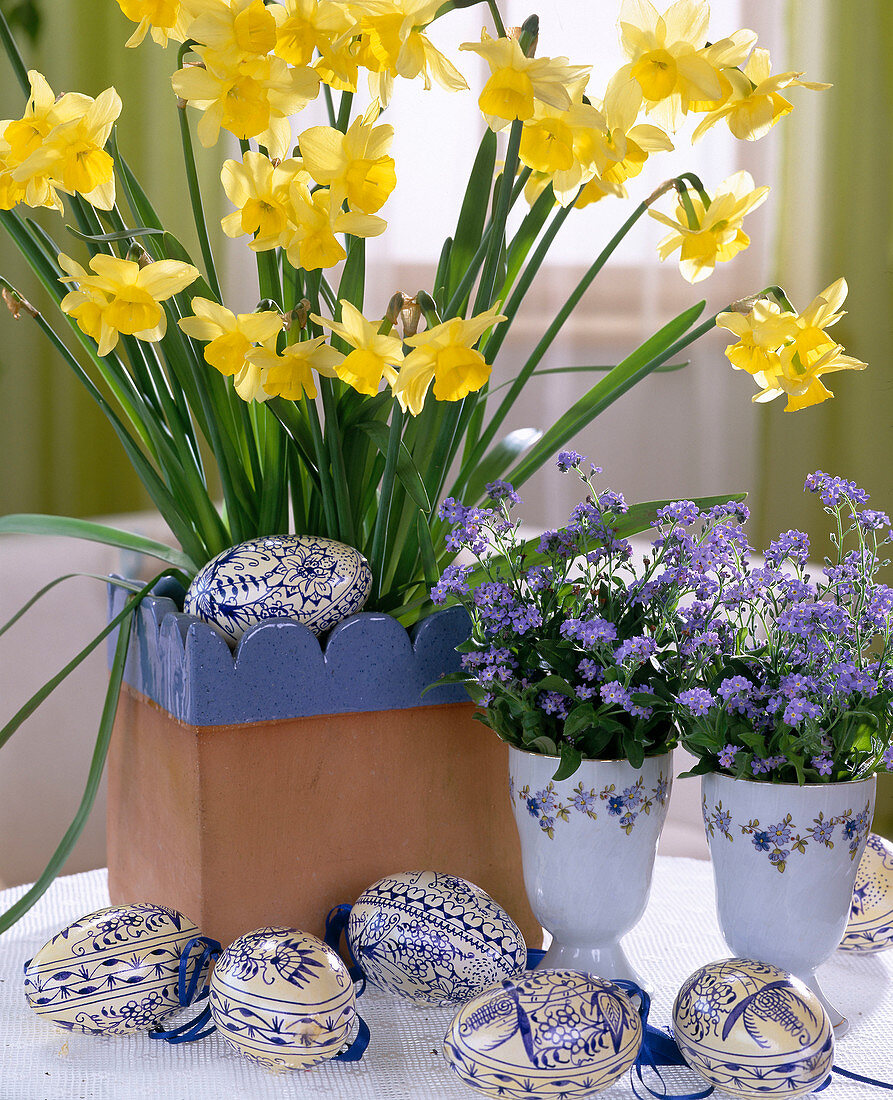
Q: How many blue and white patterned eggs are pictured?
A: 7